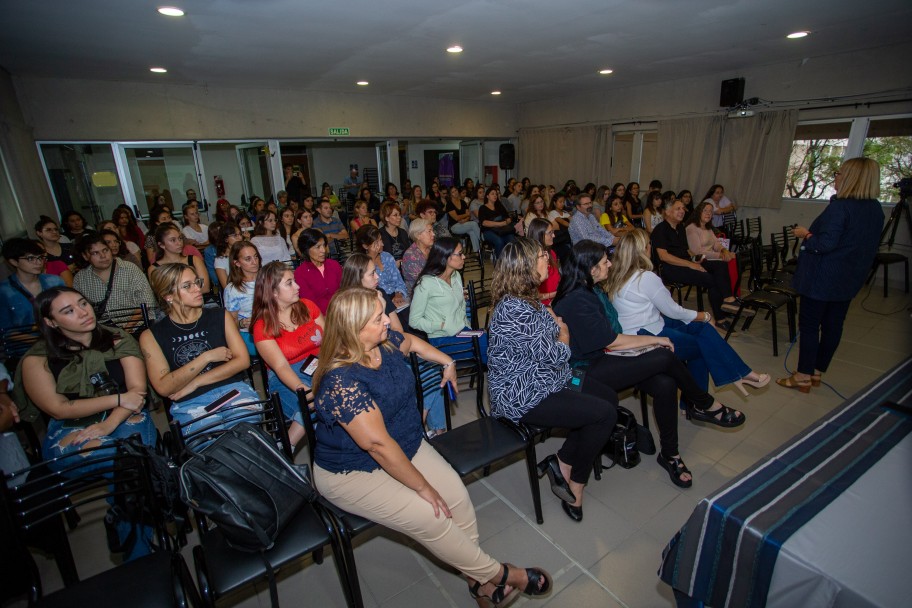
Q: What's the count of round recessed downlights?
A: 7